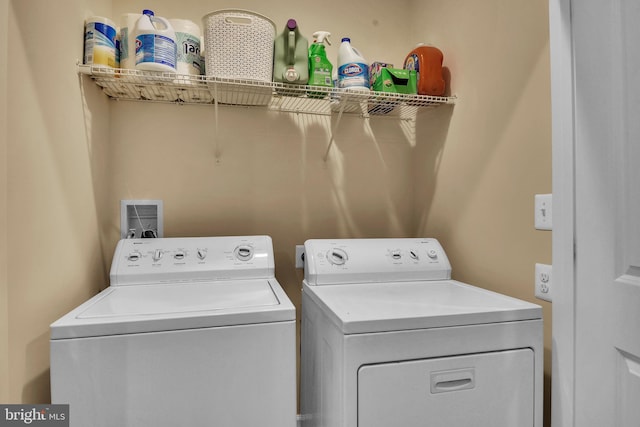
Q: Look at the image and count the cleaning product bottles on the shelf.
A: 5